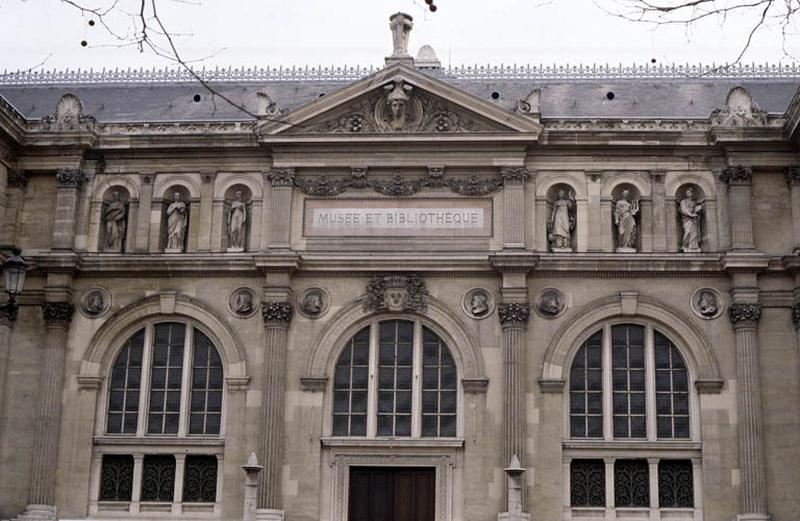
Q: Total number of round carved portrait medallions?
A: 6